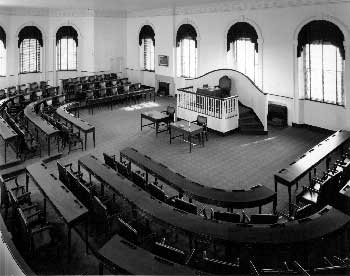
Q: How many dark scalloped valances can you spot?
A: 7